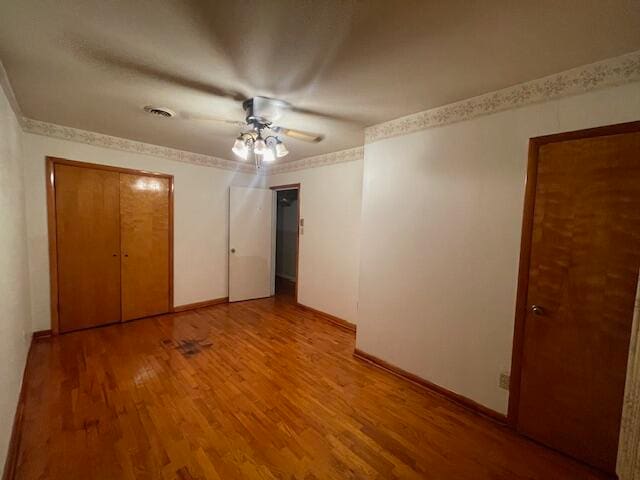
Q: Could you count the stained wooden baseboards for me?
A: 5